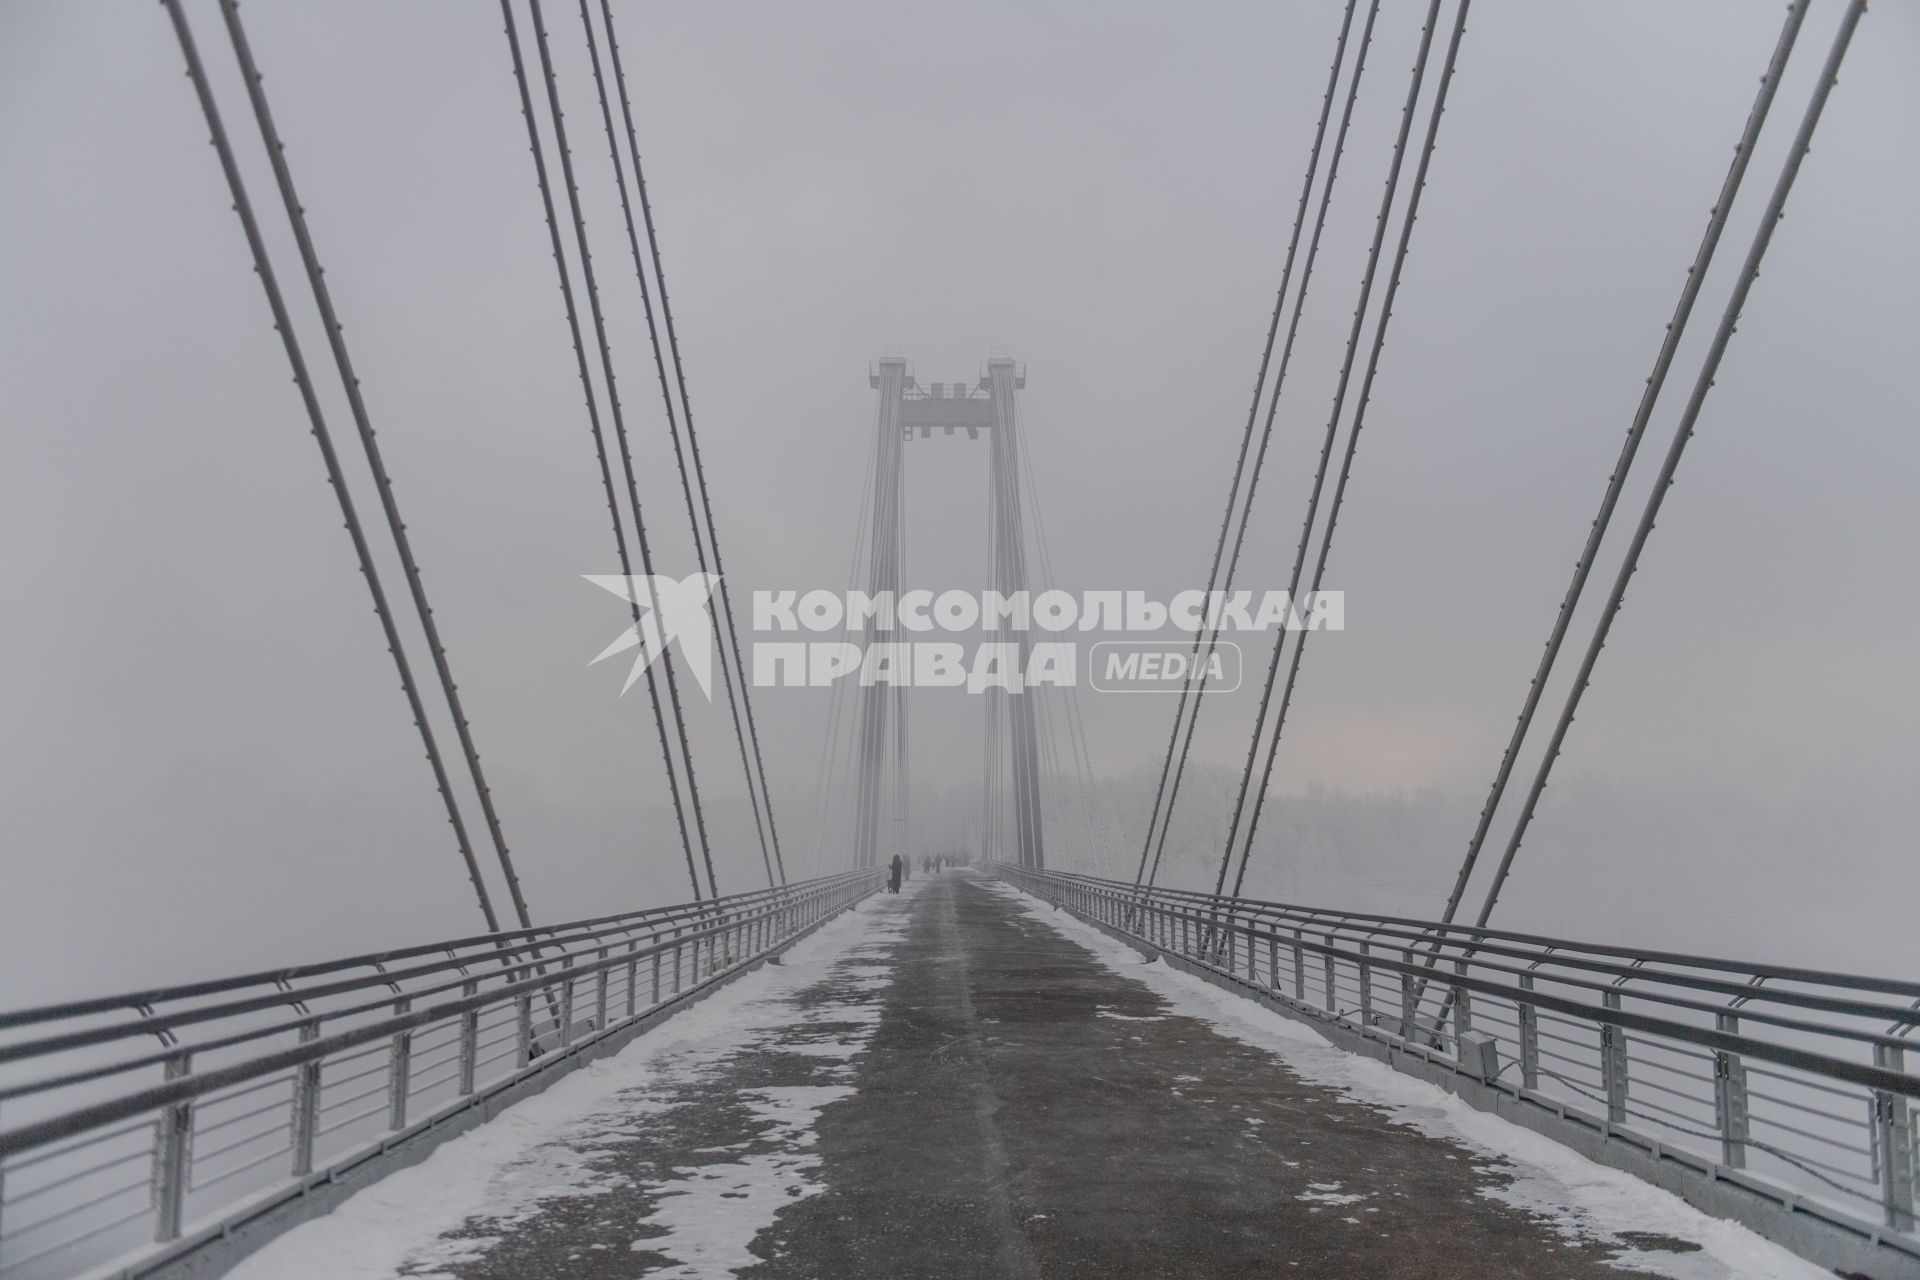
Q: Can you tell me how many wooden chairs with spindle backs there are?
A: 0